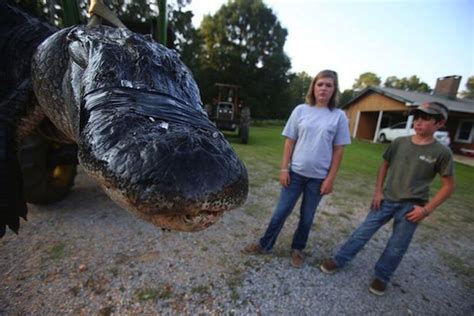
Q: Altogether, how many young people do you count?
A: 2